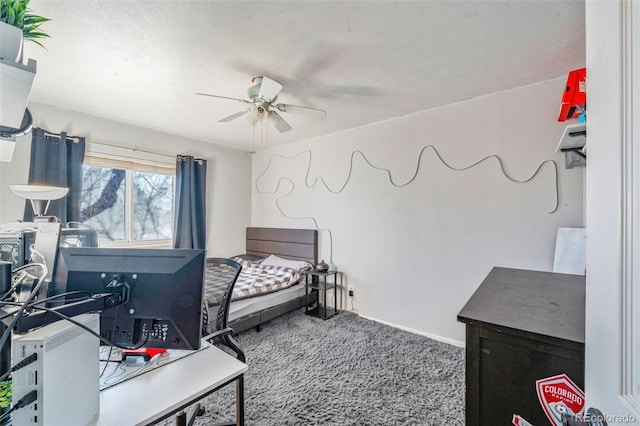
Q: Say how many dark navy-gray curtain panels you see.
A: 2